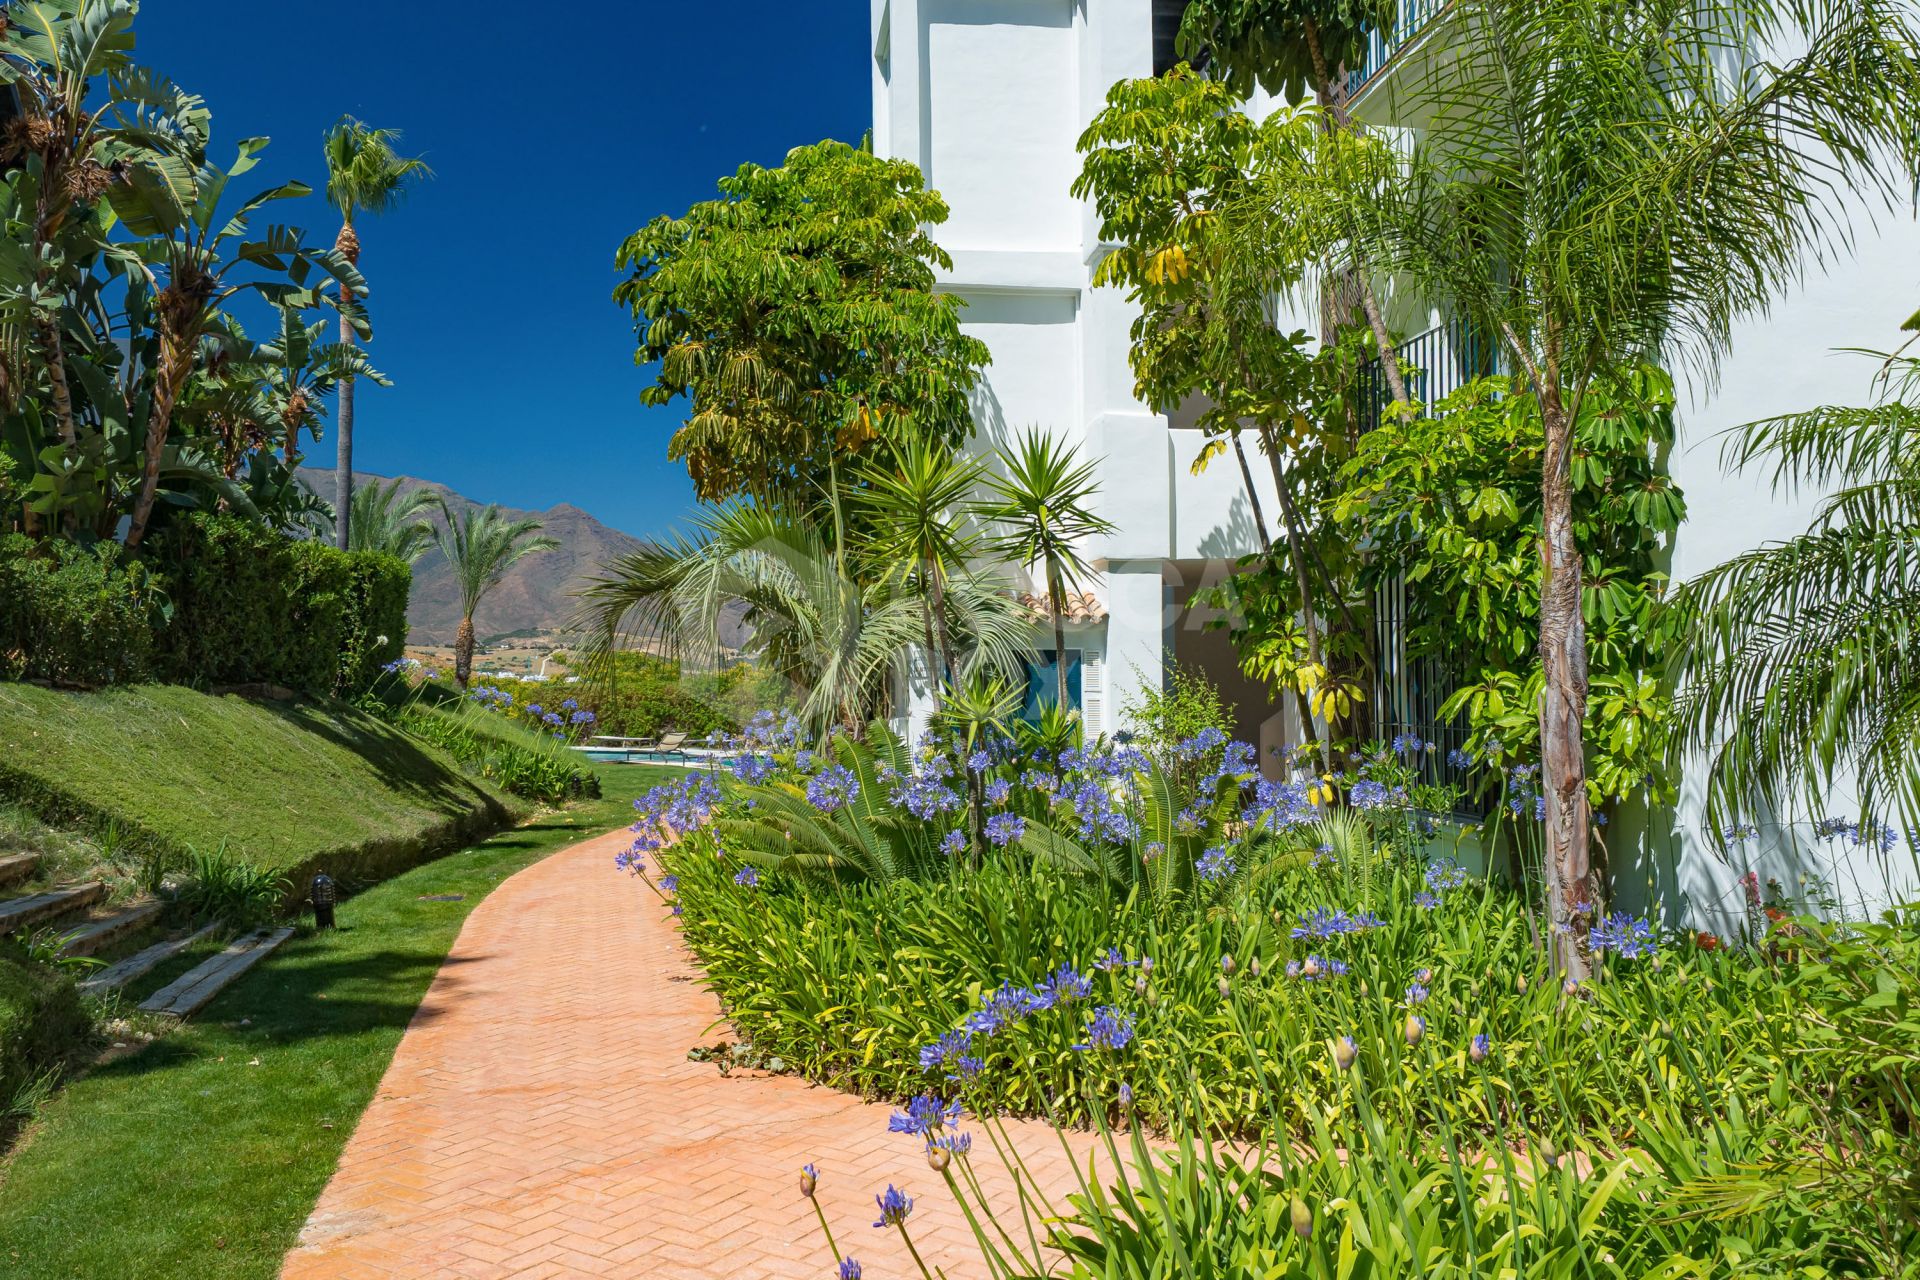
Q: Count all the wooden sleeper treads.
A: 5